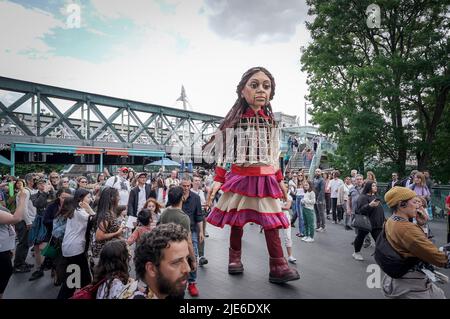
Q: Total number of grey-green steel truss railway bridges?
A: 1